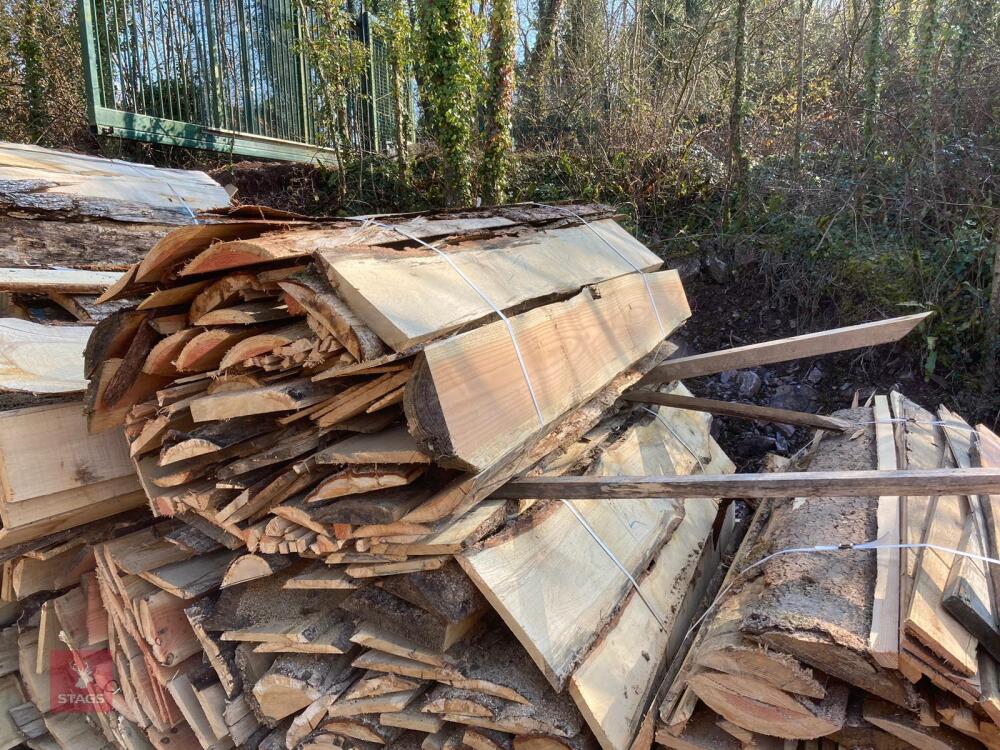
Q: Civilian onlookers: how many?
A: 0